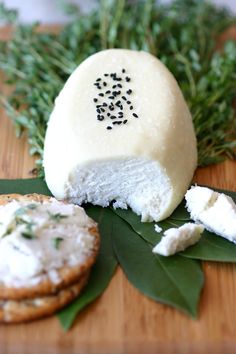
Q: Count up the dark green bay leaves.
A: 5